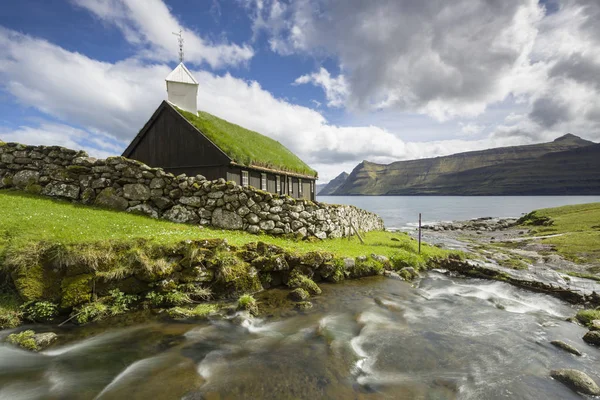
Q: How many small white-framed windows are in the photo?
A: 6